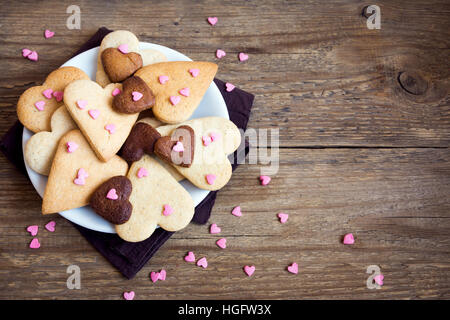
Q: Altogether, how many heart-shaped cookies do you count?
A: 13